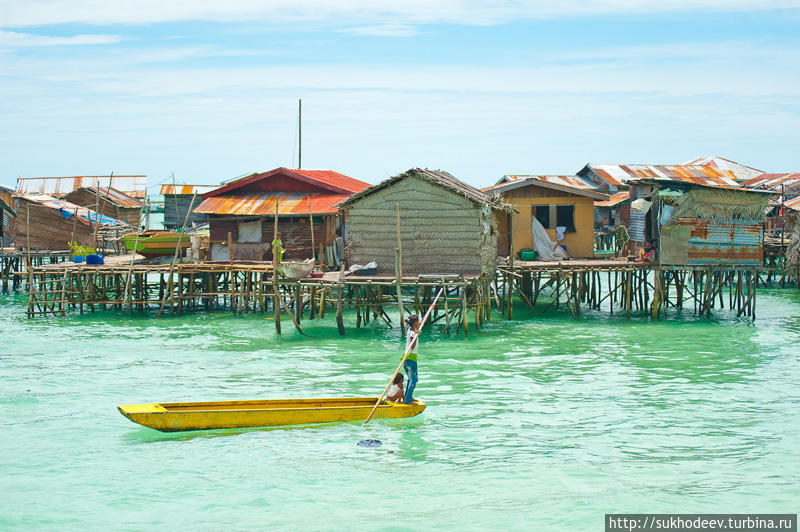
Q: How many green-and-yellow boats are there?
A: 1